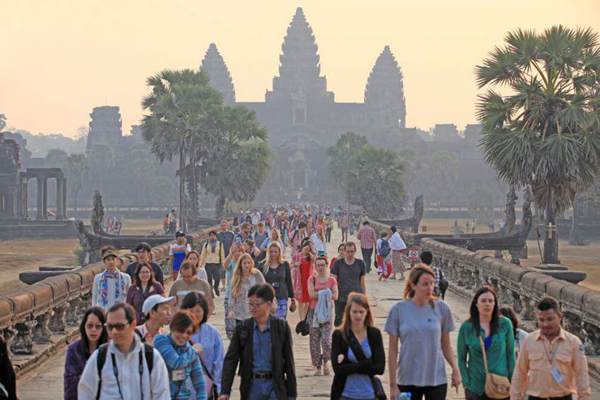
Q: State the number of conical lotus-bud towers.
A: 3